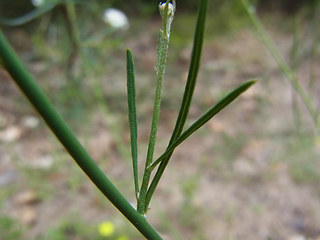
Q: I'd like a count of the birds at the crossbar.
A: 0